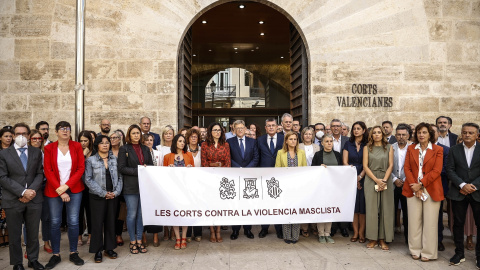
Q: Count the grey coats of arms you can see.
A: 3